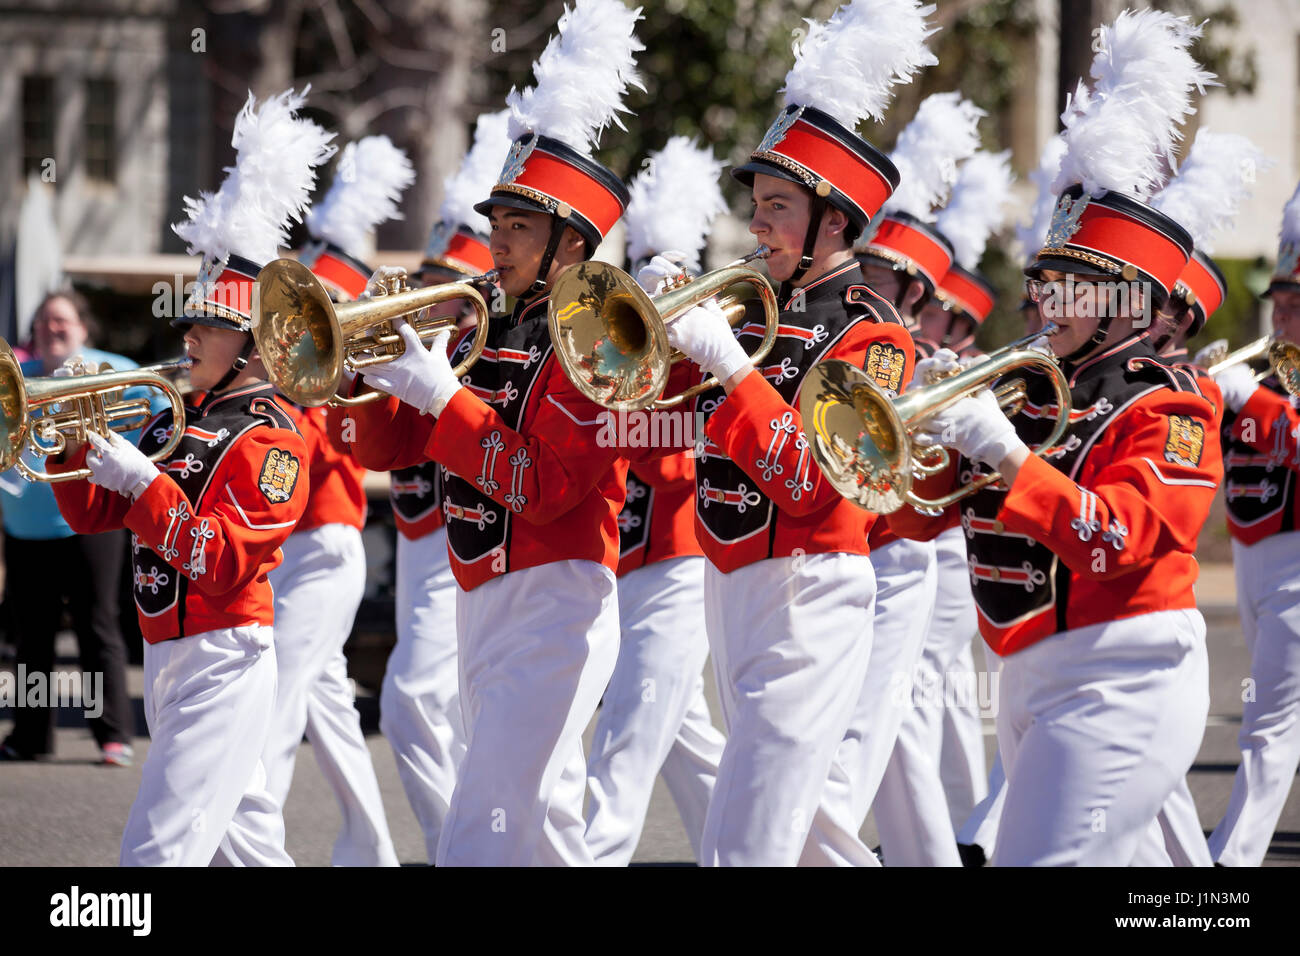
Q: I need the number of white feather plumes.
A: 12